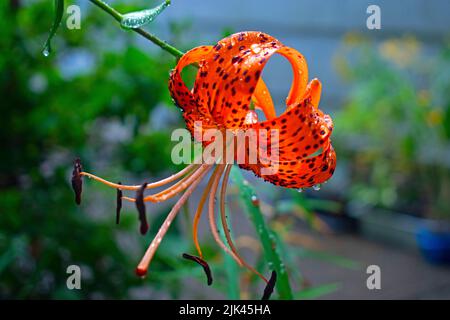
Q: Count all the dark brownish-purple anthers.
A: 5